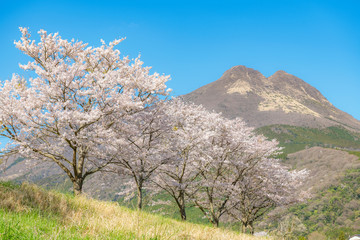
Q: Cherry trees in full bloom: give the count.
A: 5